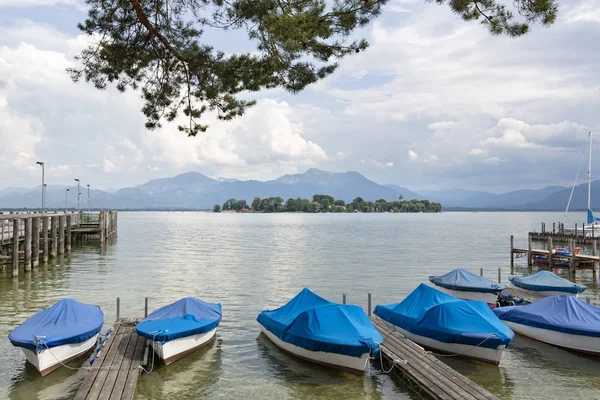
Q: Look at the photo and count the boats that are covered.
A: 7